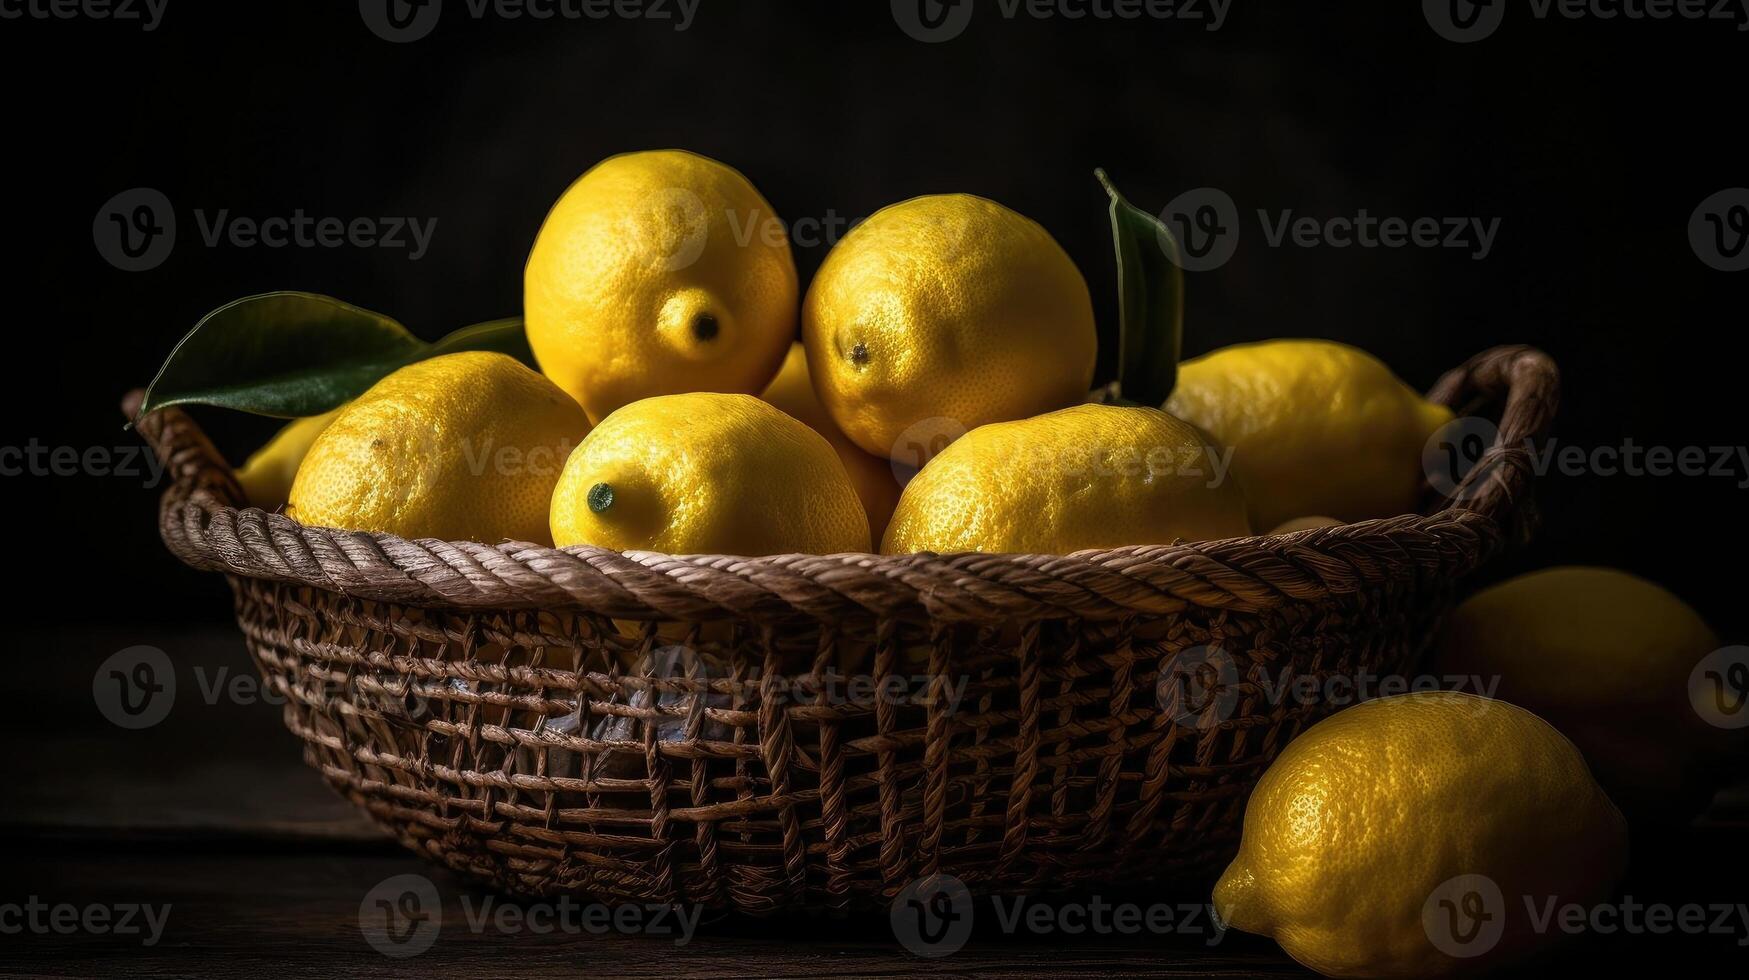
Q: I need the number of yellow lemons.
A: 10